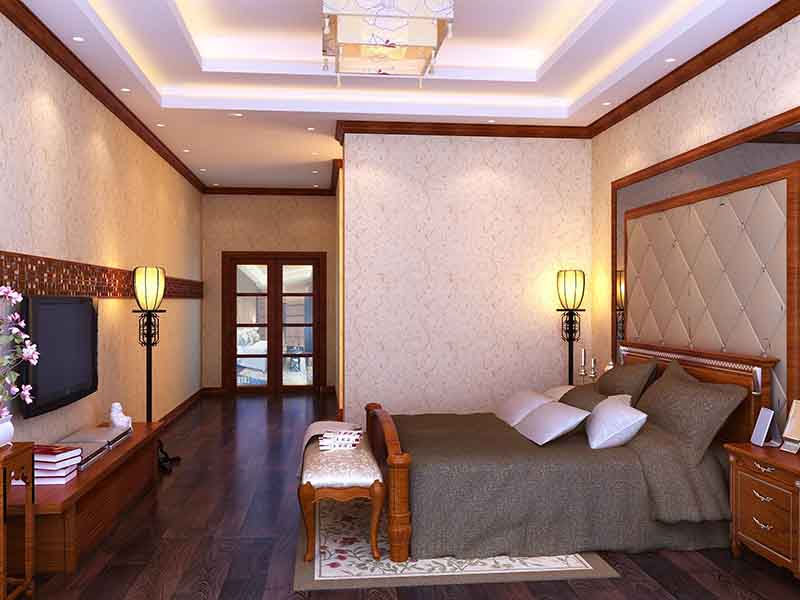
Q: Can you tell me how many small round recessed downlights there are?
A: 14